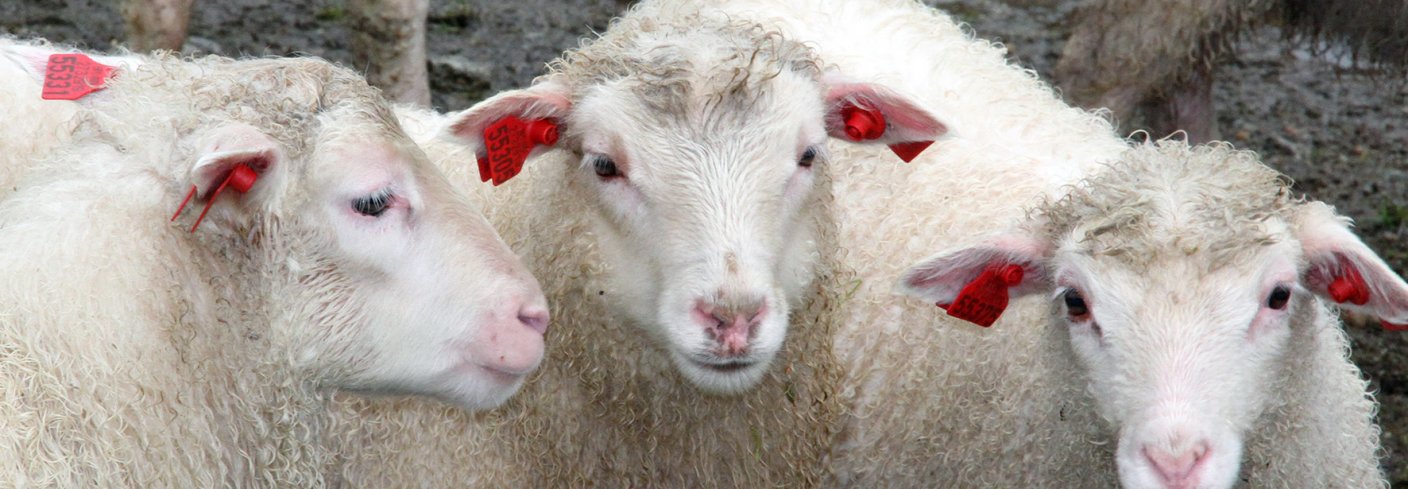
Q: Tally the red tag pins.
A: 5